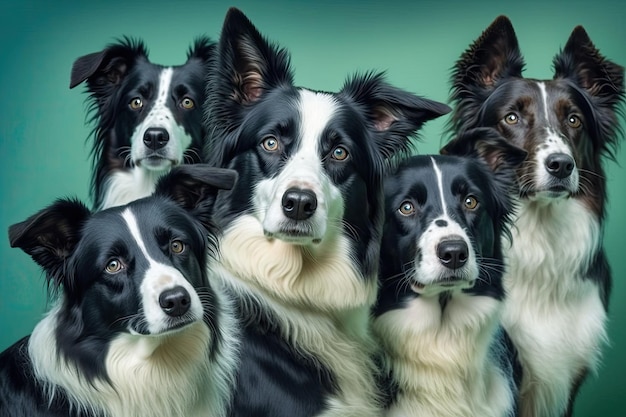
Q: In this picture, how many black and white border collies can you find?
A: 5